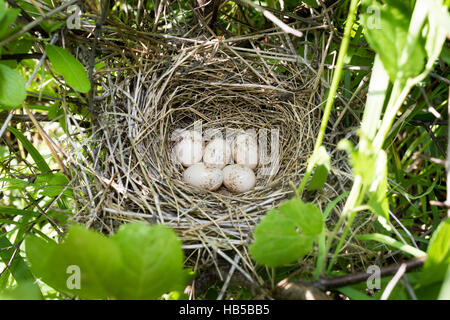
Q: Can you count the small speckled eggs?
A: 5